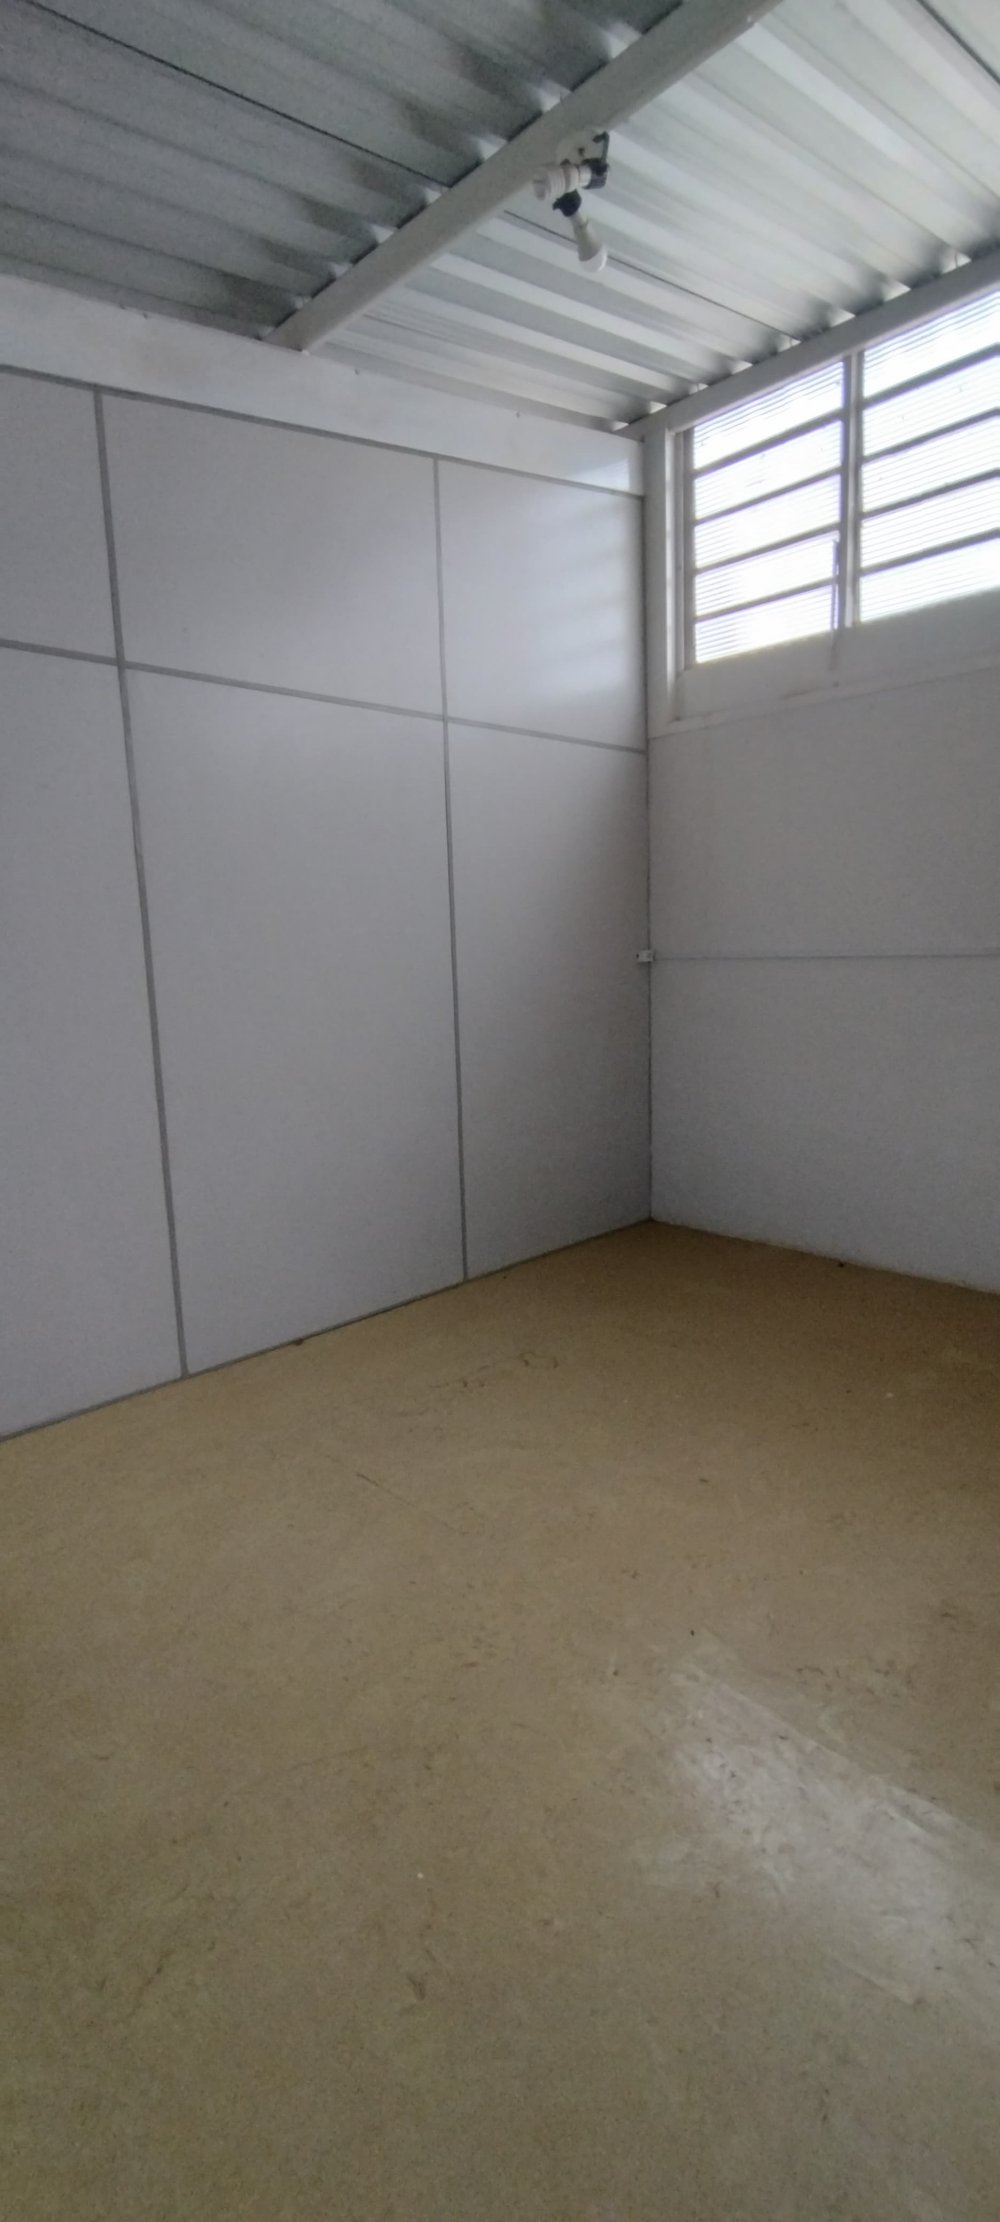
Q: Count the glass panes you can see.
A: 10